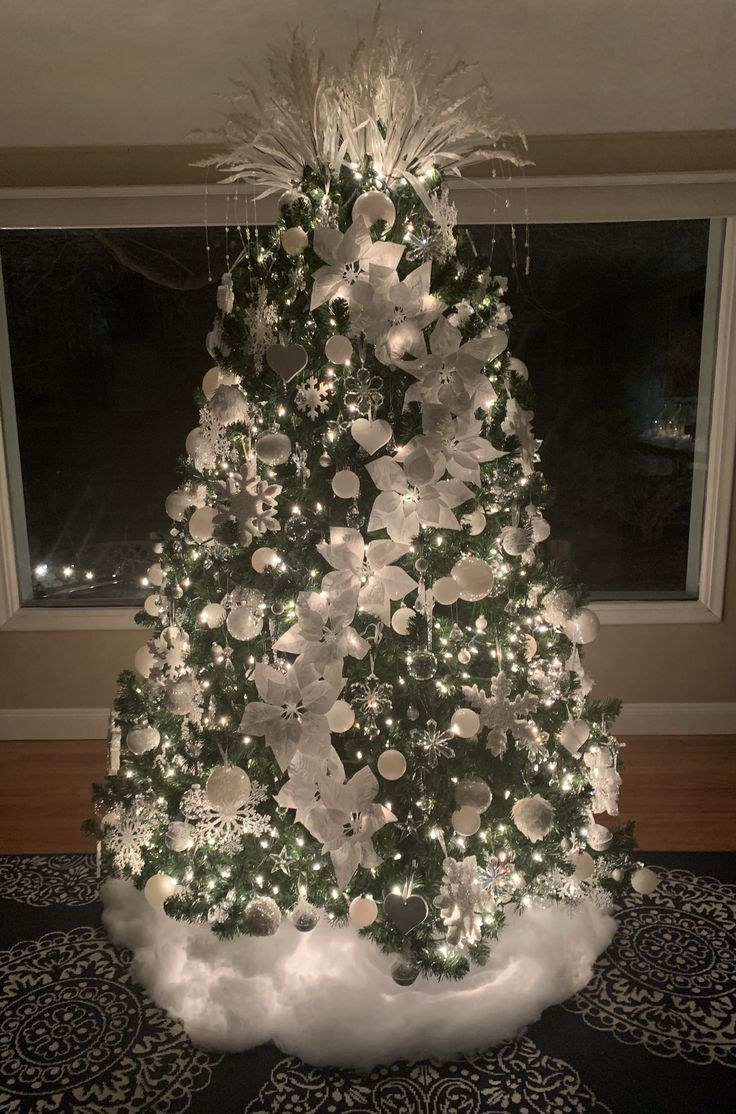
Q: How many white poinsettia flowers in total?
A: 10